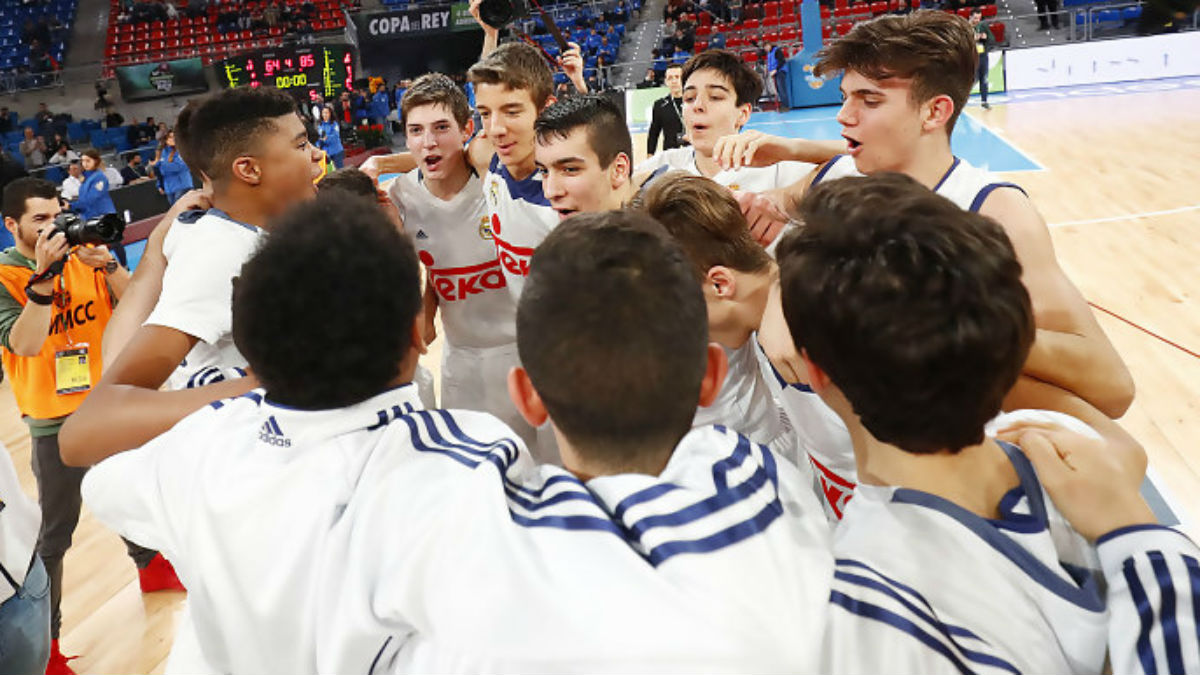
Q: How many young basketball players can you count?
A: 12